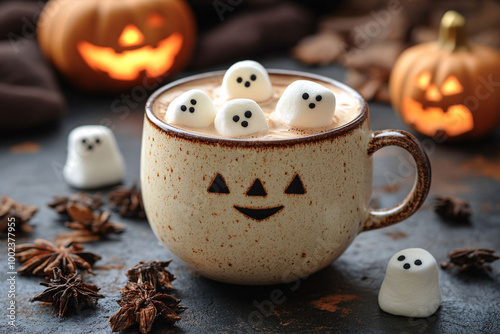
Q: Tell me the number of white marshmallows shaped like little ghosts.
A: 6